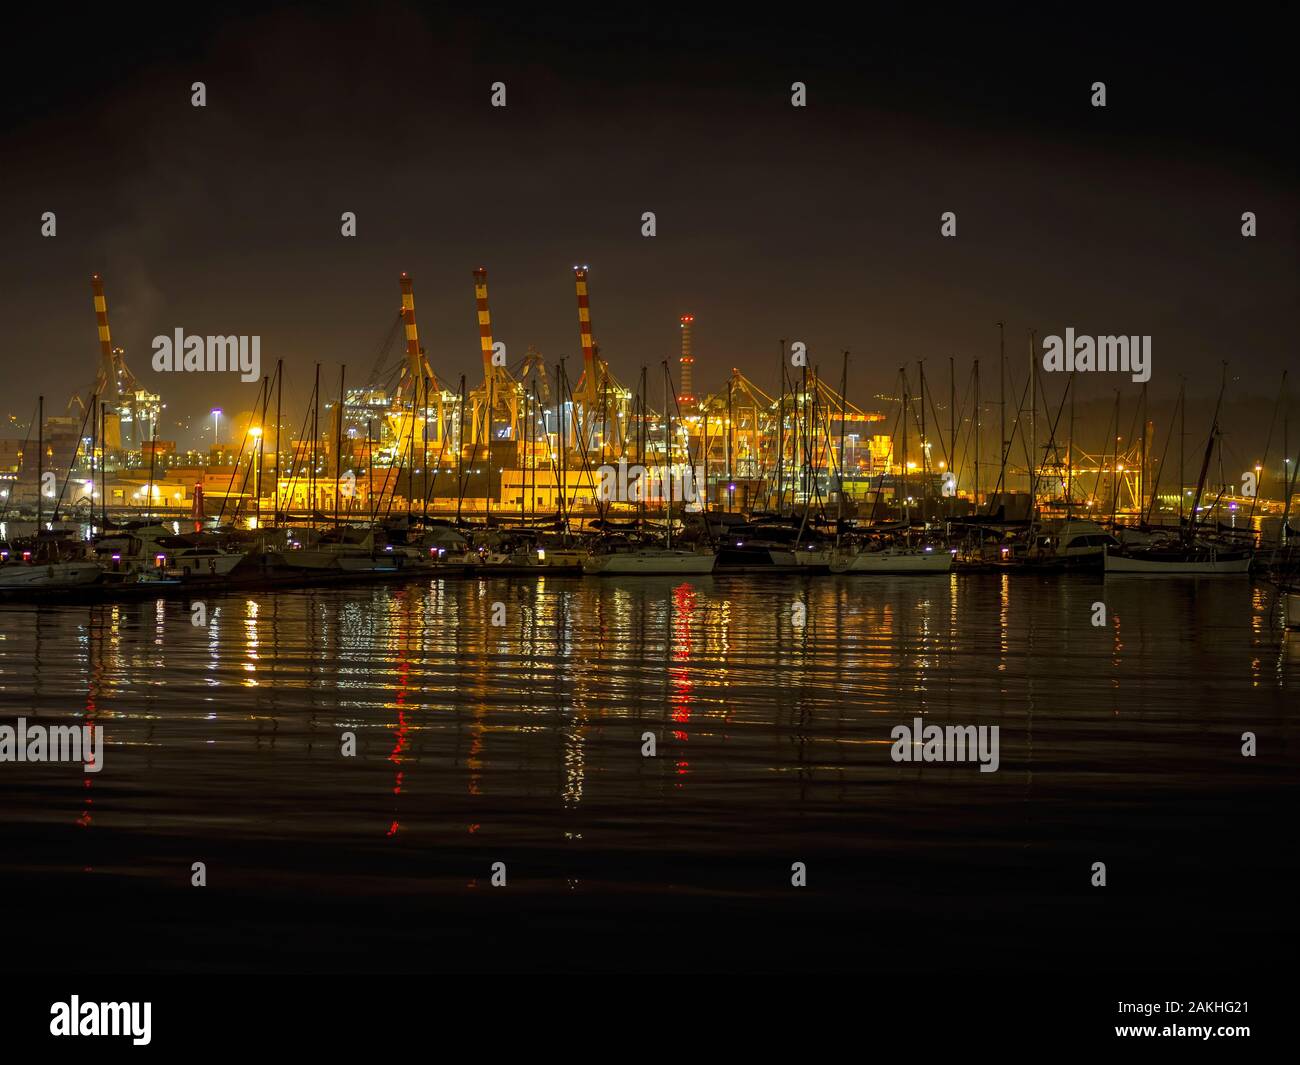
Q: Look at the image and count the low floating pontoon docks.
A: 1